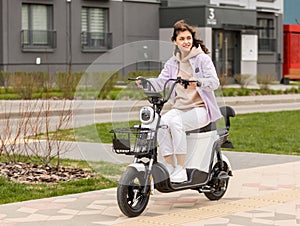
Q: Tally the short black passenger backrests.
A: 1